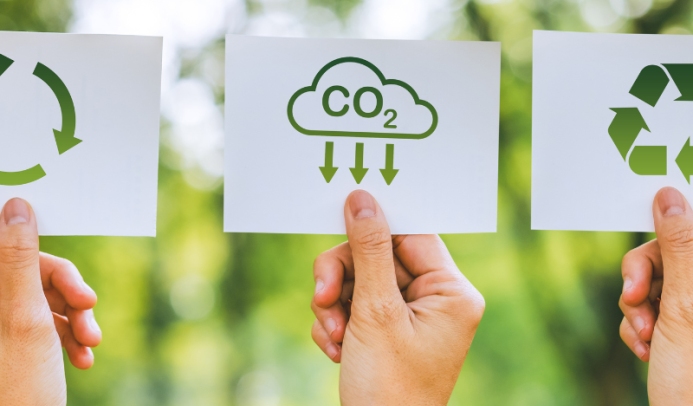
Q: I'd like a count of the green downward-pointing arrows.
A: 3